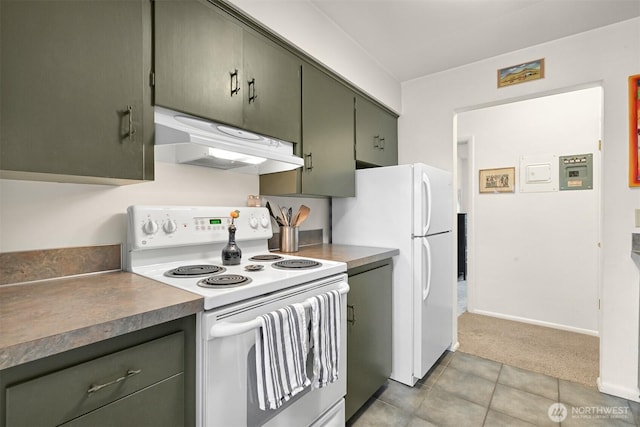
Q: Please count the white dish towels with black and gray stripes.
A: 2